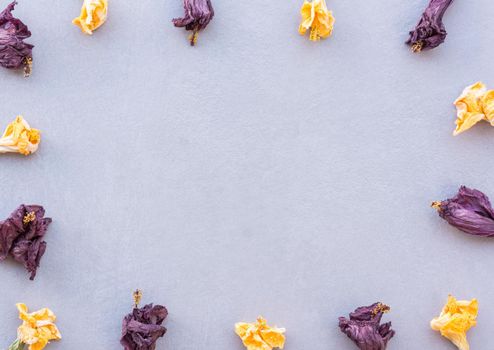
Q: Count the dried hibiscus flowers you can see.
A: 14